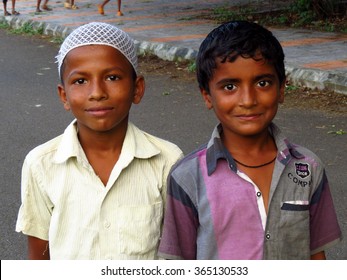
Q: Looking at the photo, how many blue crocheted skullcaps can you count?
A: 0